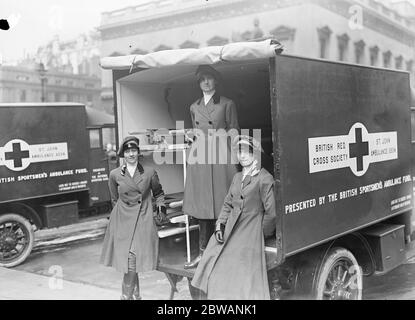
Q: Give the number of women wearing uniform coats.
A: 3